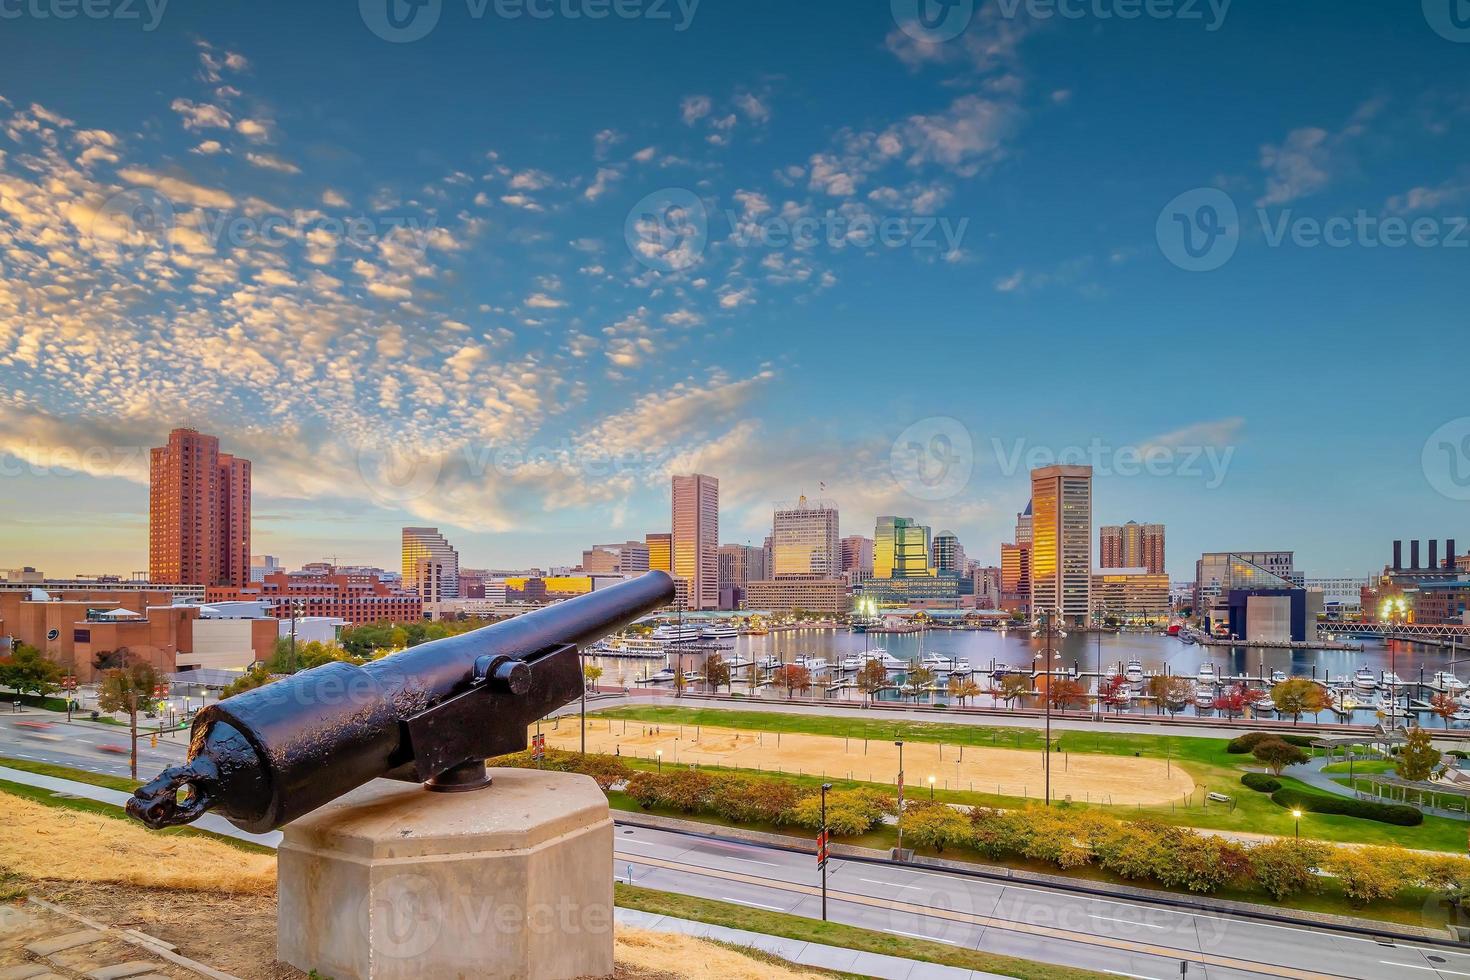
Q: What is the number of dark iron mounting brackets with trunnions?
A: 1